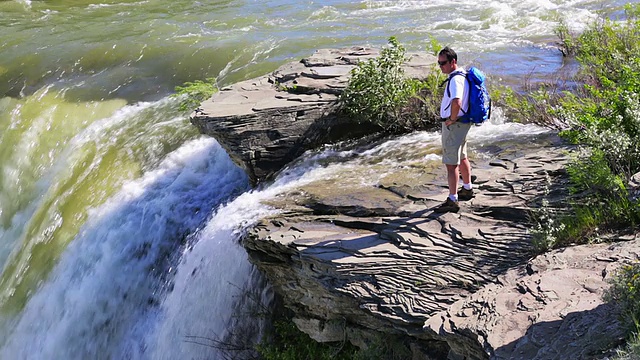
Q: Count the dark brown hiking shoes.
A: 2